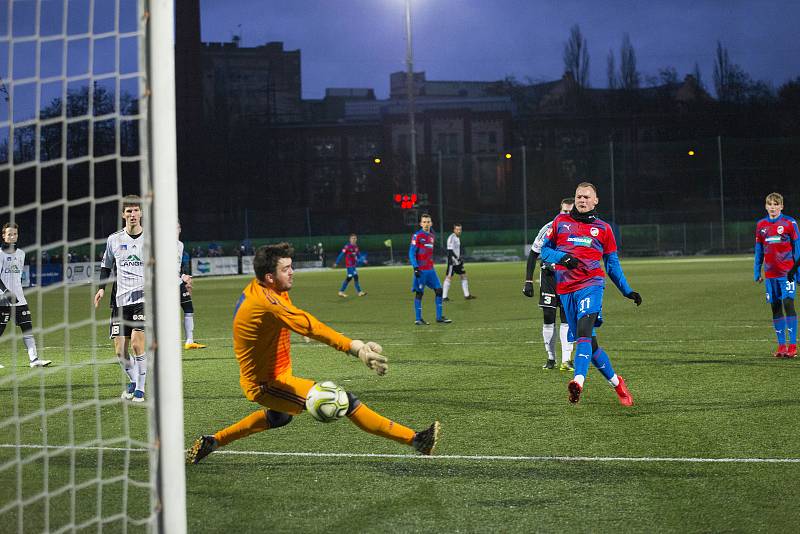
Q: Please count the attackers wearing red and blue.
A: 4